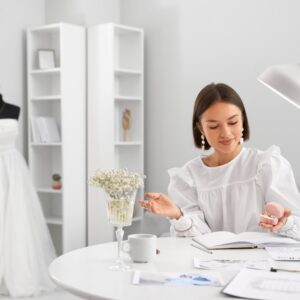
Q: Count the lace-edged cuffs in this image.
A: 2